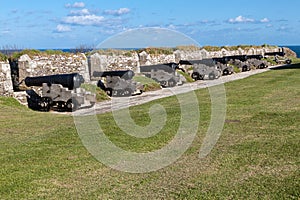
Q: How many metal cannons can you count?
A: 8